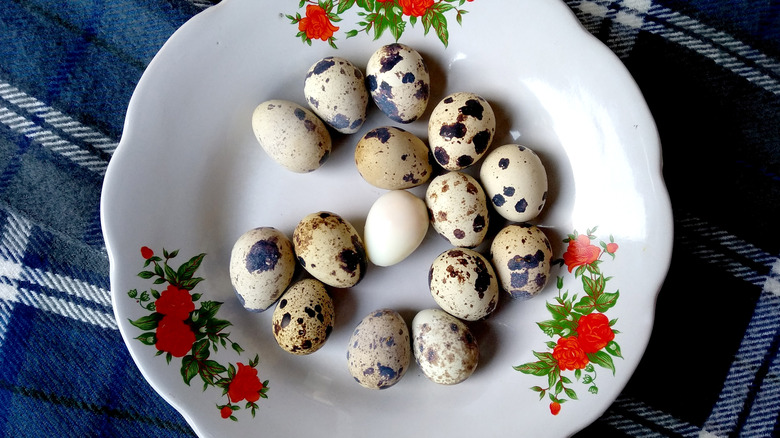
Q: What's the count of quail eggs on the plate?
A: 15